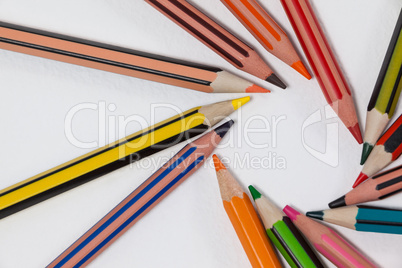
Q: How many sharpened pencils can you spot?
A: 13